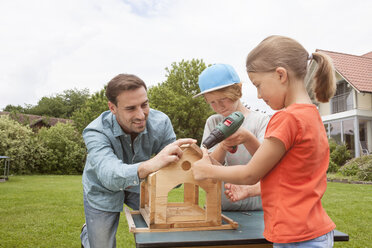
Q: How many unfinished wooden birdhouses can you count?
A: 1